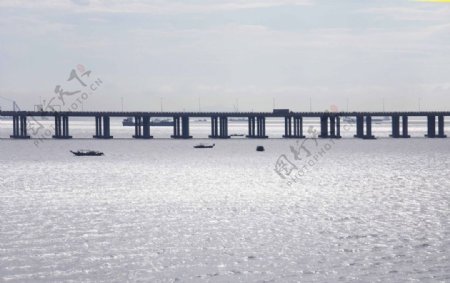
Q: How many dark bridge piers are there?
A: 12